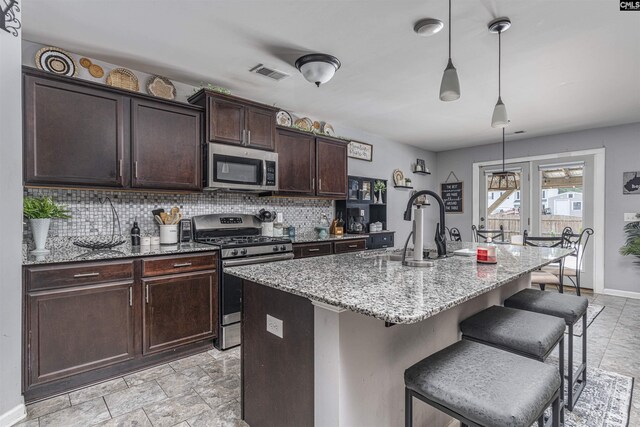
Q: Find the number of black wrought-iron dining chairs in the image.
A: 4